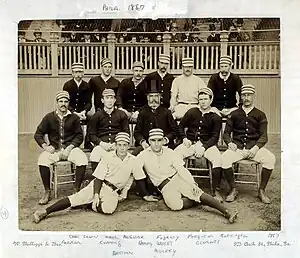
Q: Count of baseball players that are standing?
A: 6